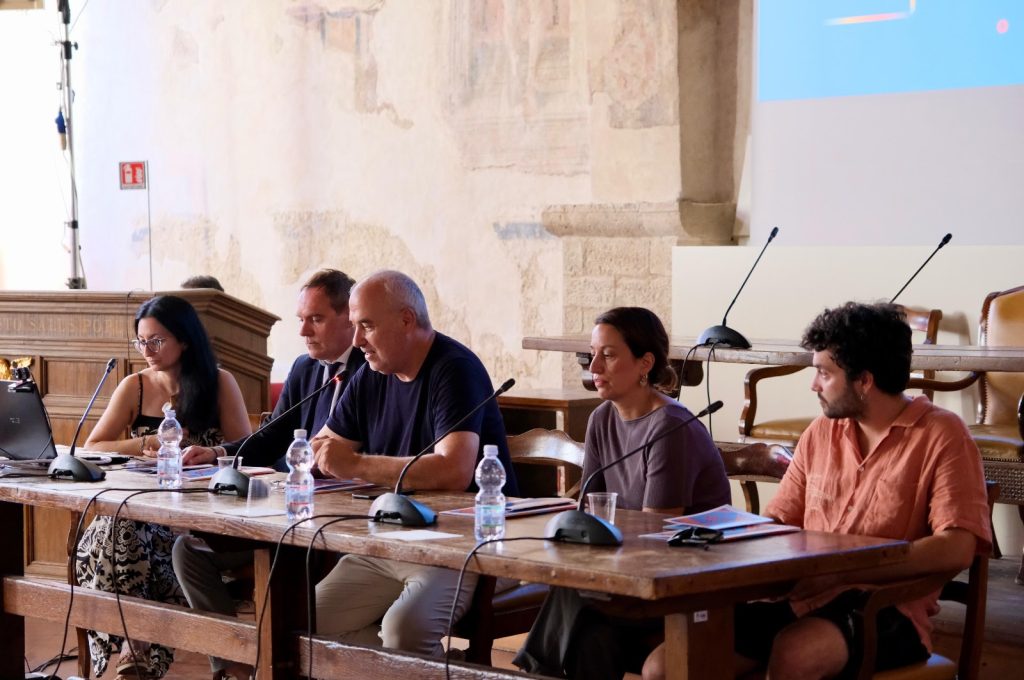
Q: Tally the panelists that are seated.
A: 5